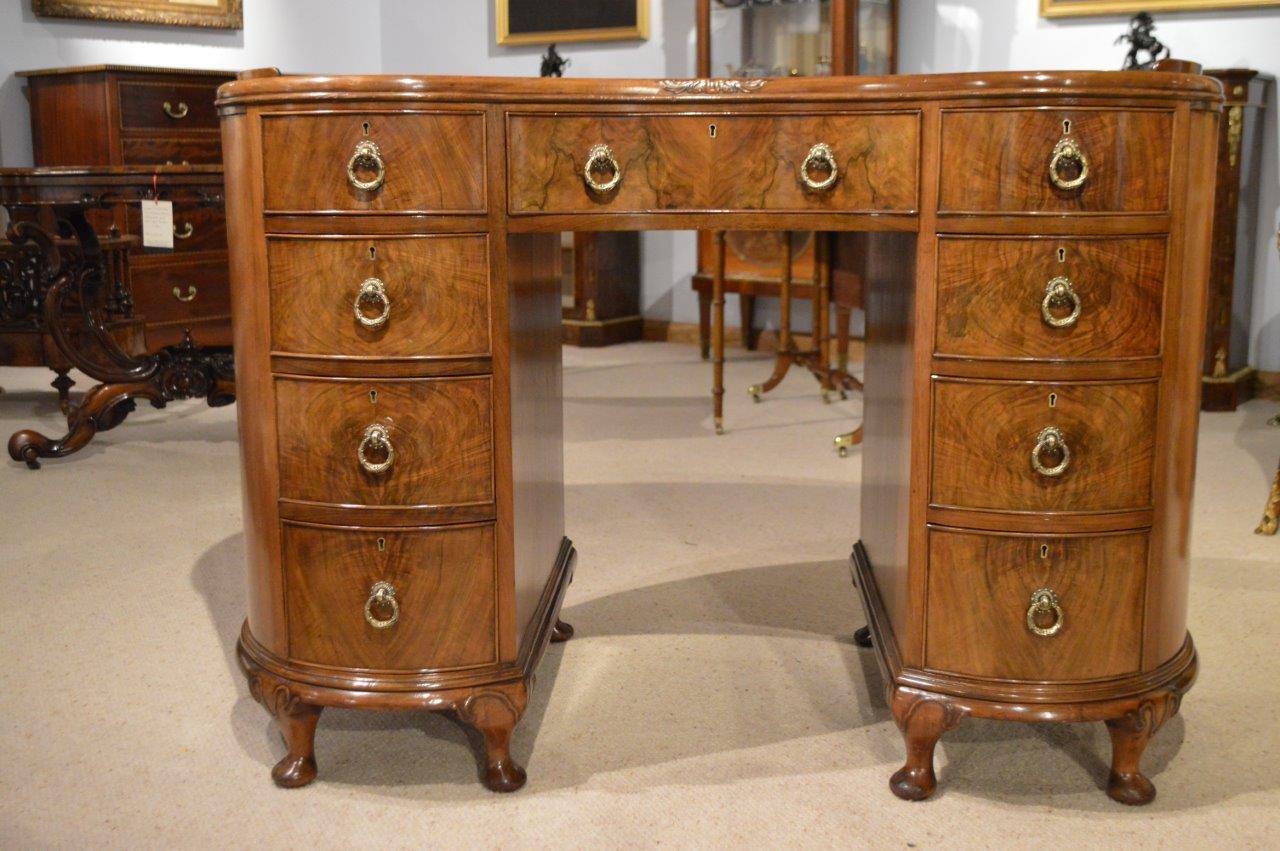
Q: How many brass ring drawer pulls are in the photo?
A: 10